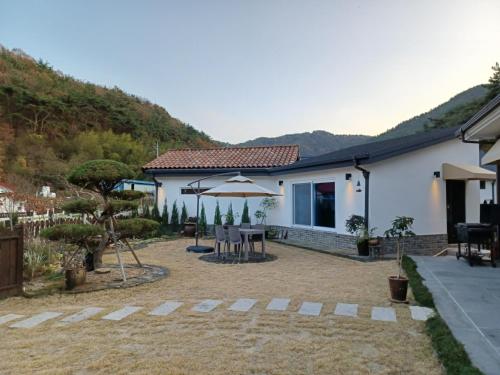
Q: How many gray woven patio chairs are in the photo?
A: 4